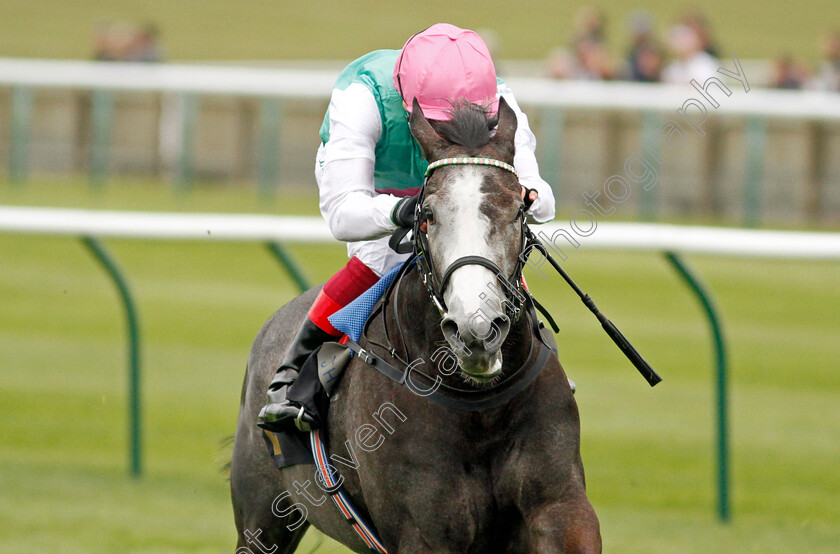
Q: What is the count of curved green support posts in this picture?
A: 3